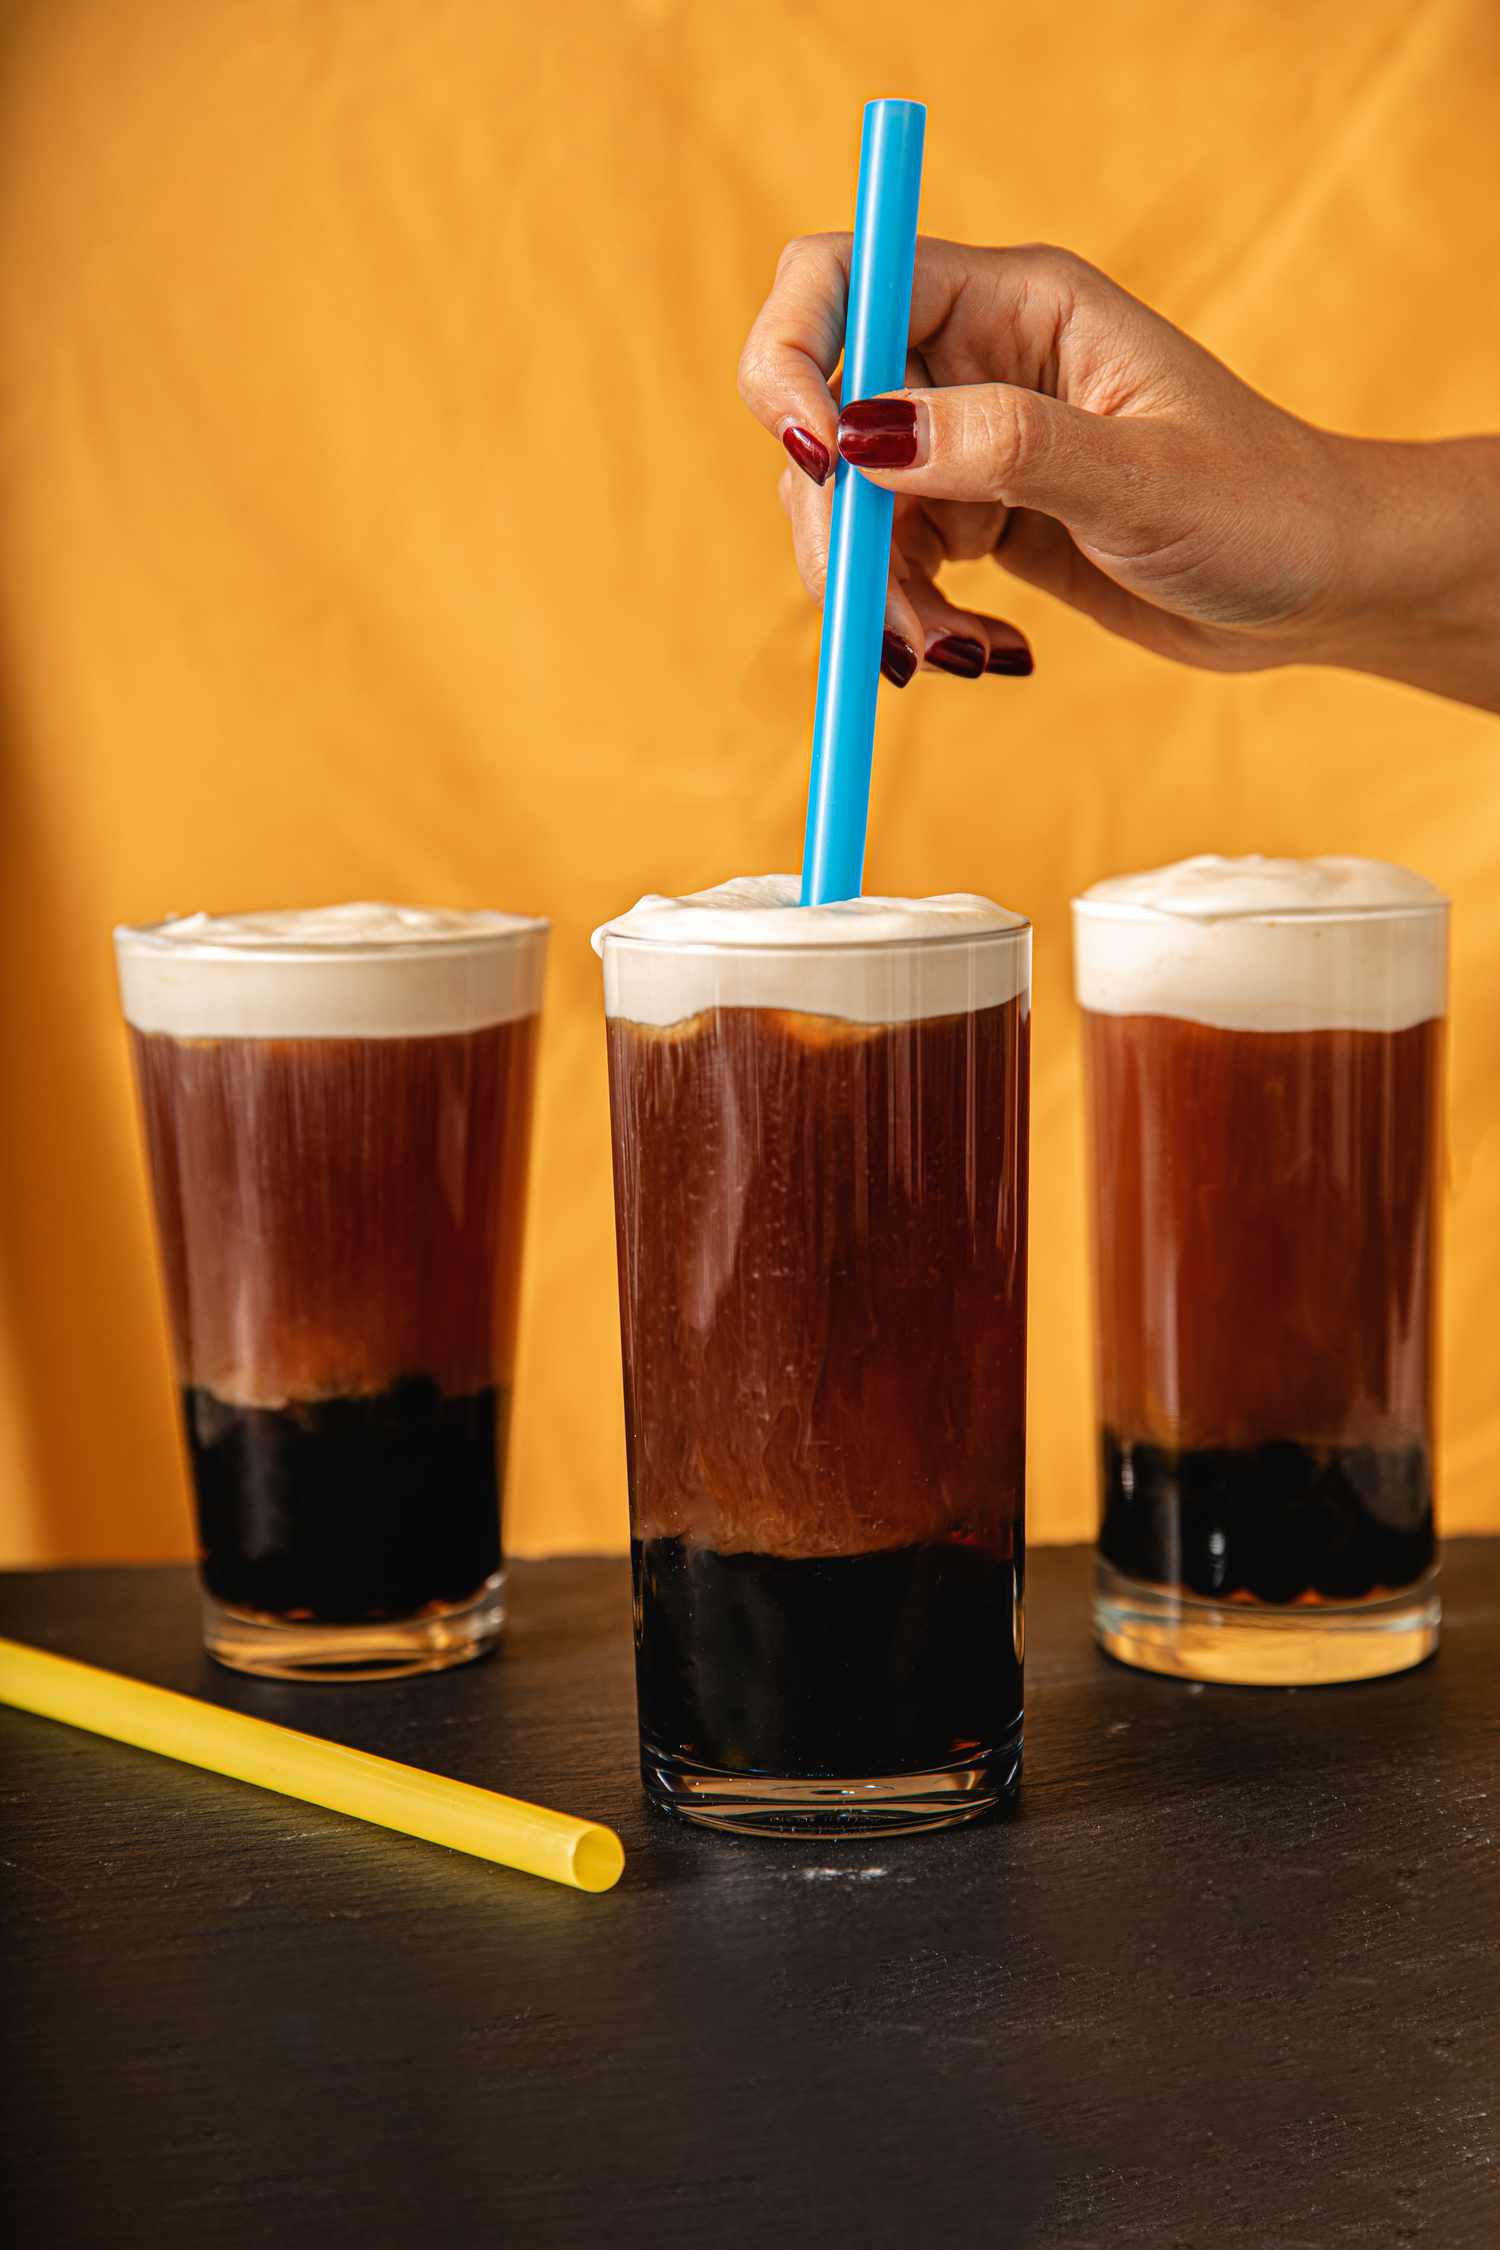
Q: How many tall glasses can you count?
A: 3